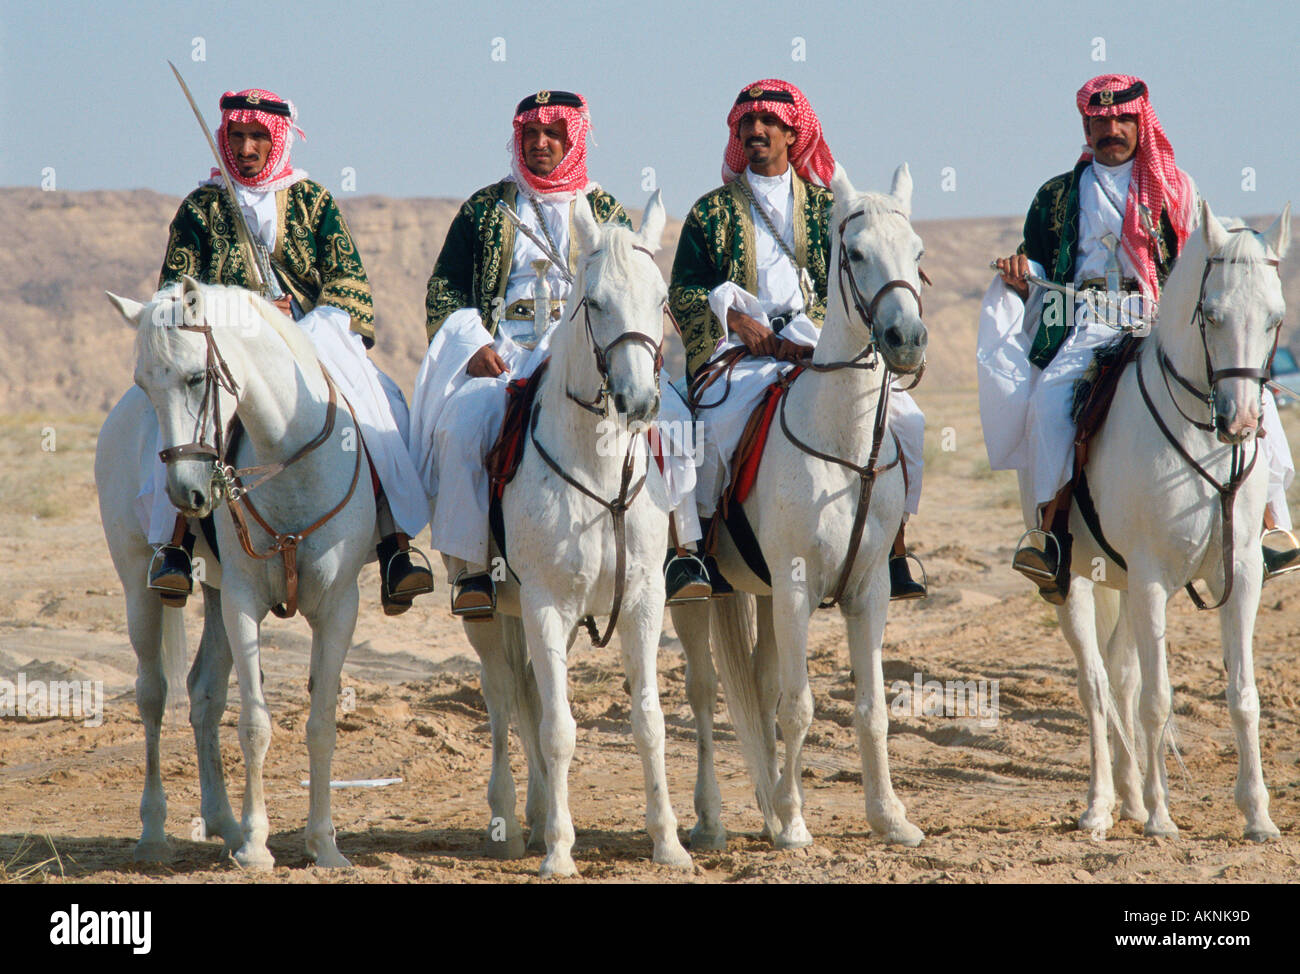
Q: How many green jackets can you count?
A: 4